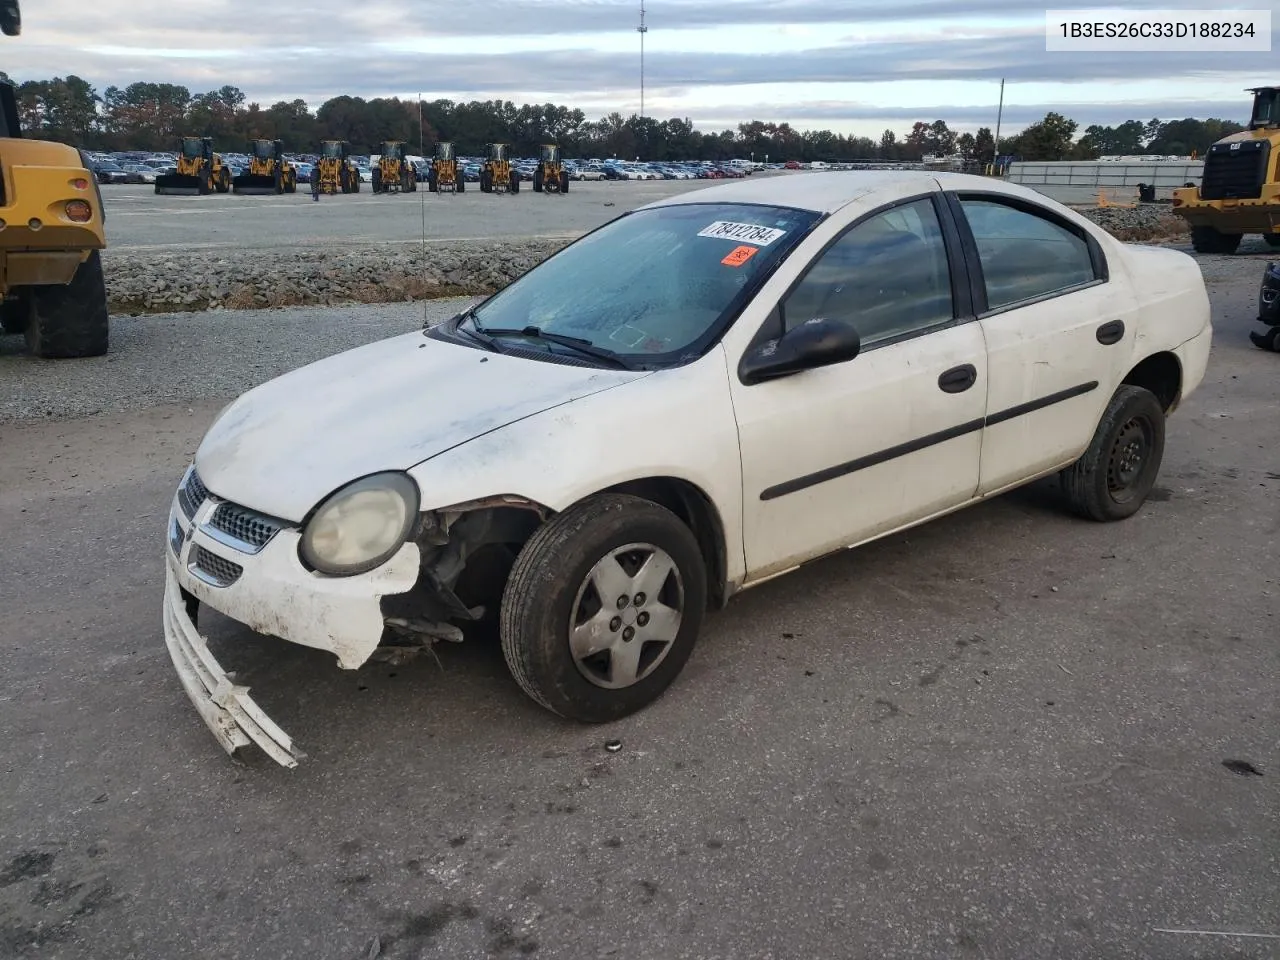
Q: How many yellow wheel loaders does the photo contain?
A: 9